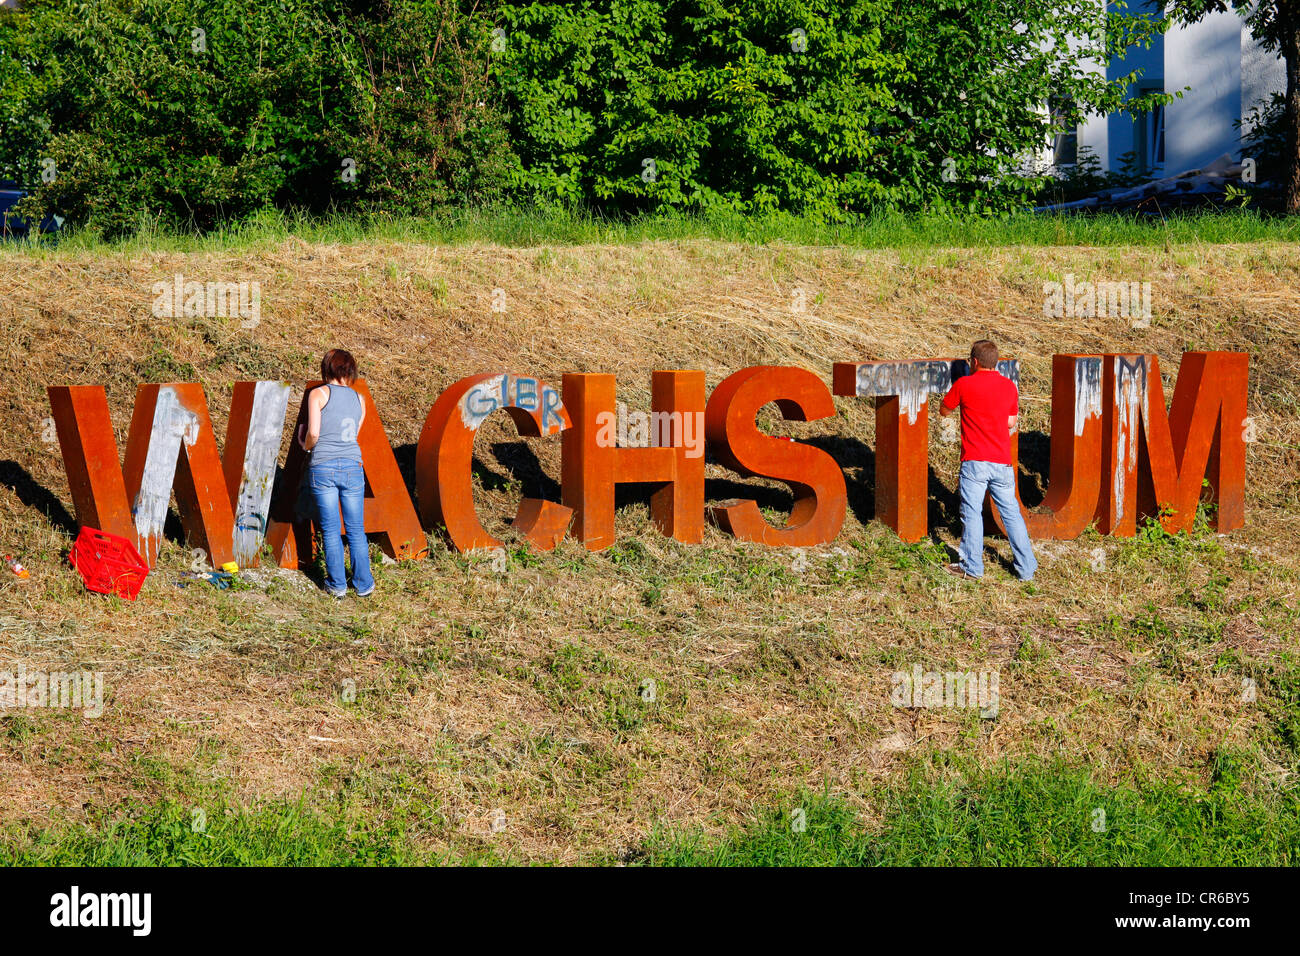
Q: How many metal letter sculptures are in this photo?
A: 8